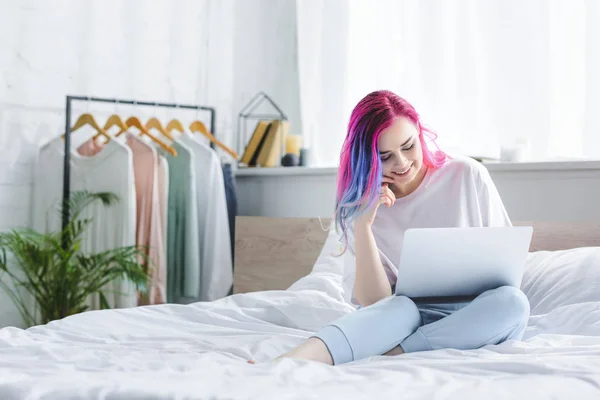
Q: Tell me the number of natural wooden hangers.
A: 6